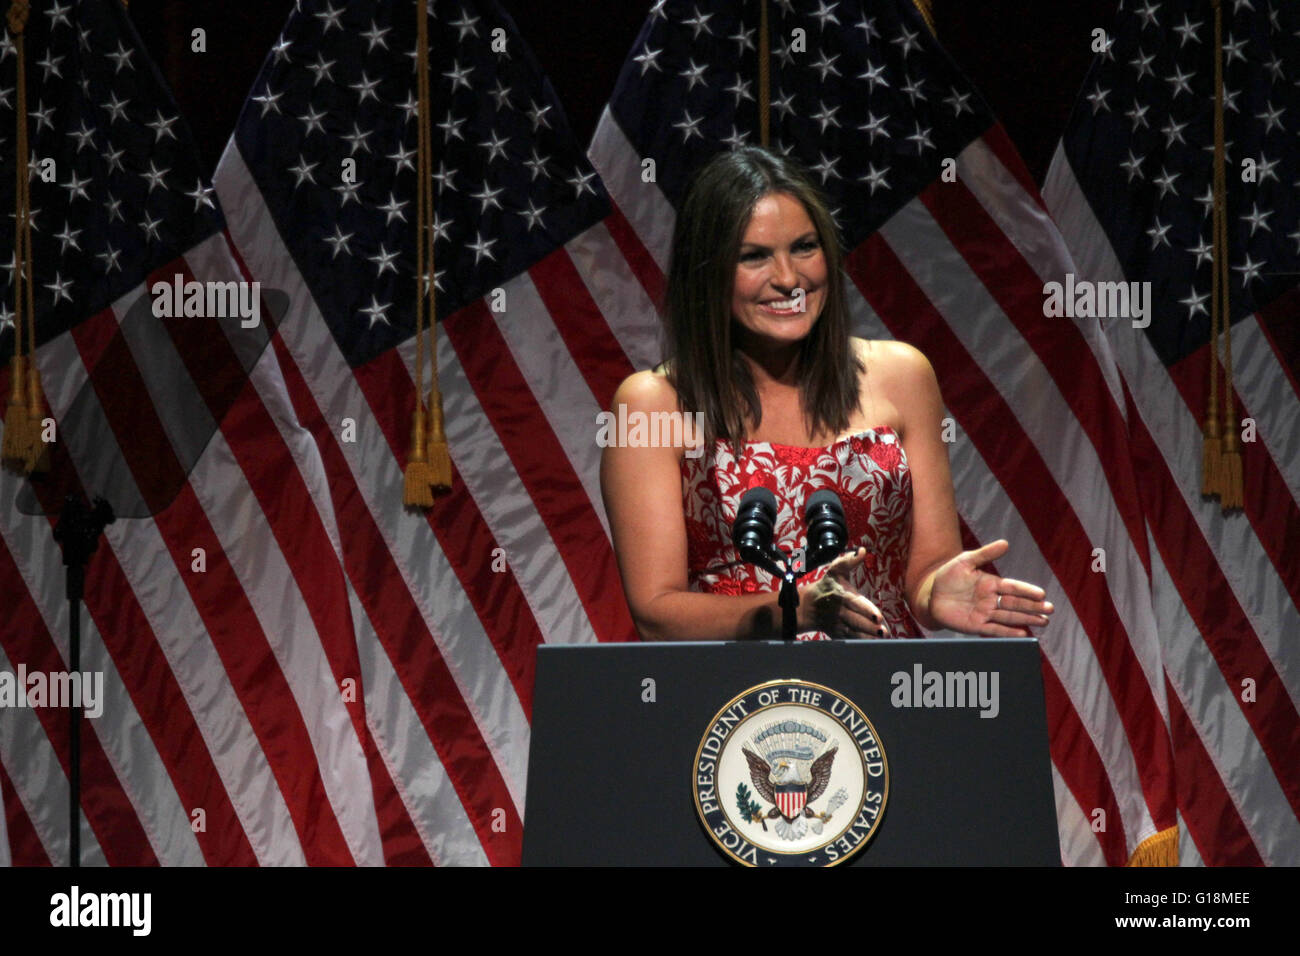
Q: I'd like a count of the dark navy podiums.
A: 1